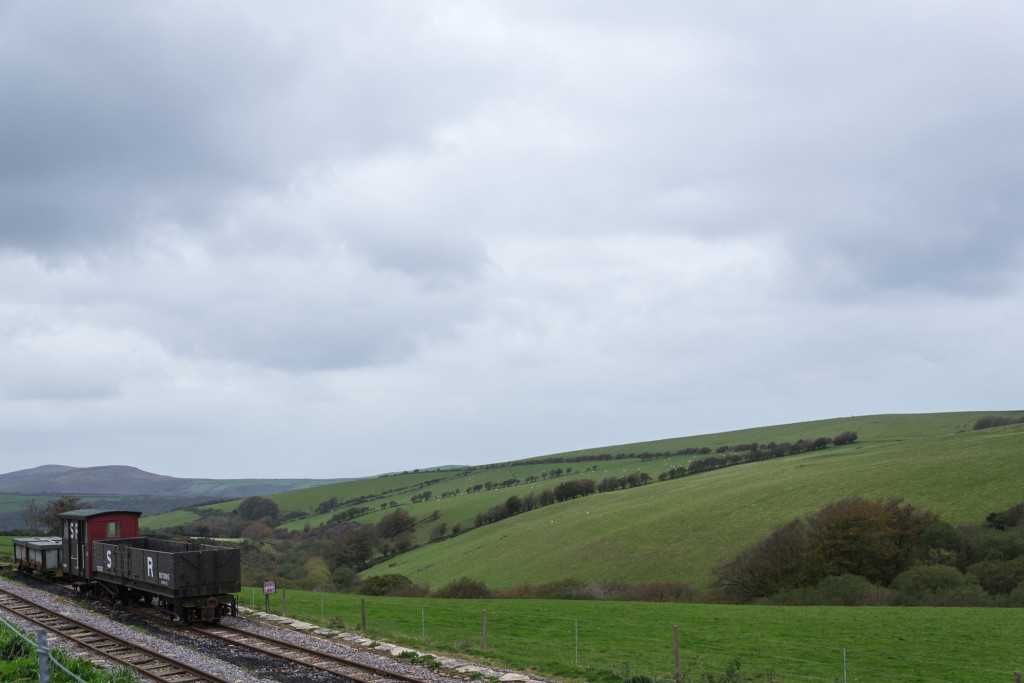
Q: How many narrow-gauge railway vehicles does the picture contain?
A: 3